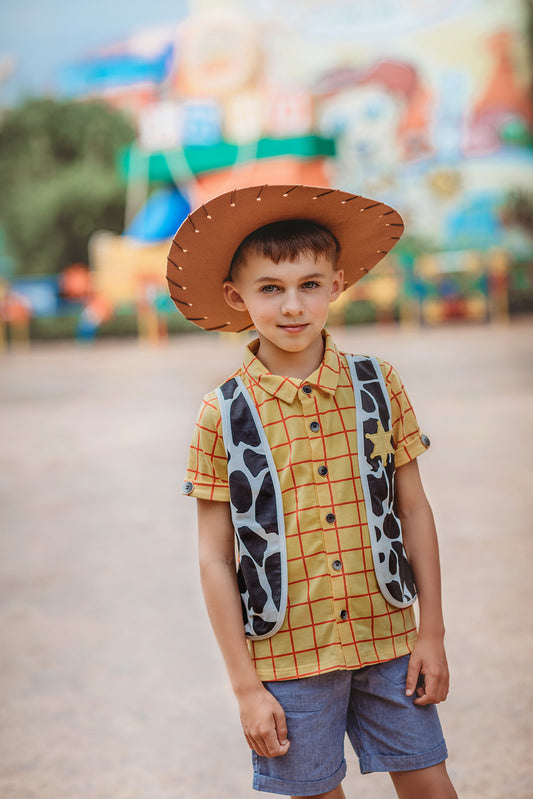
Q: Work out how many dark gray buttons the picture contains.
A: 8